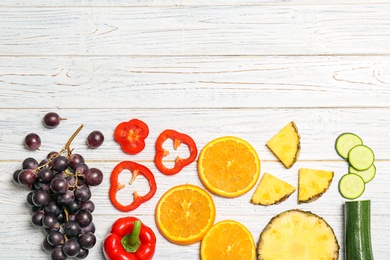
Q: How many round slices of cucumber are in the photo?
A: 4